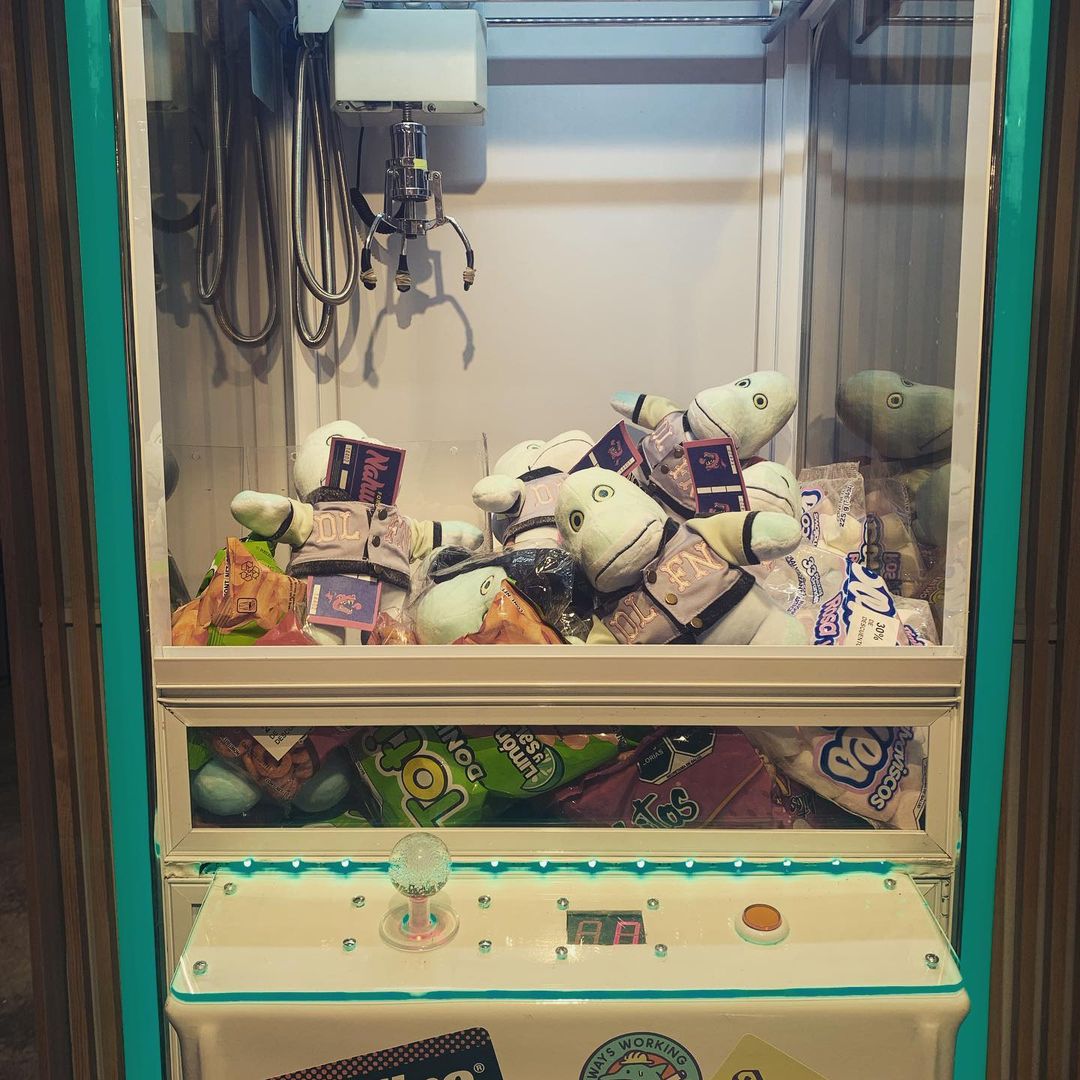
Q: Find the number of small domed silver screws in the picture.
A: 12